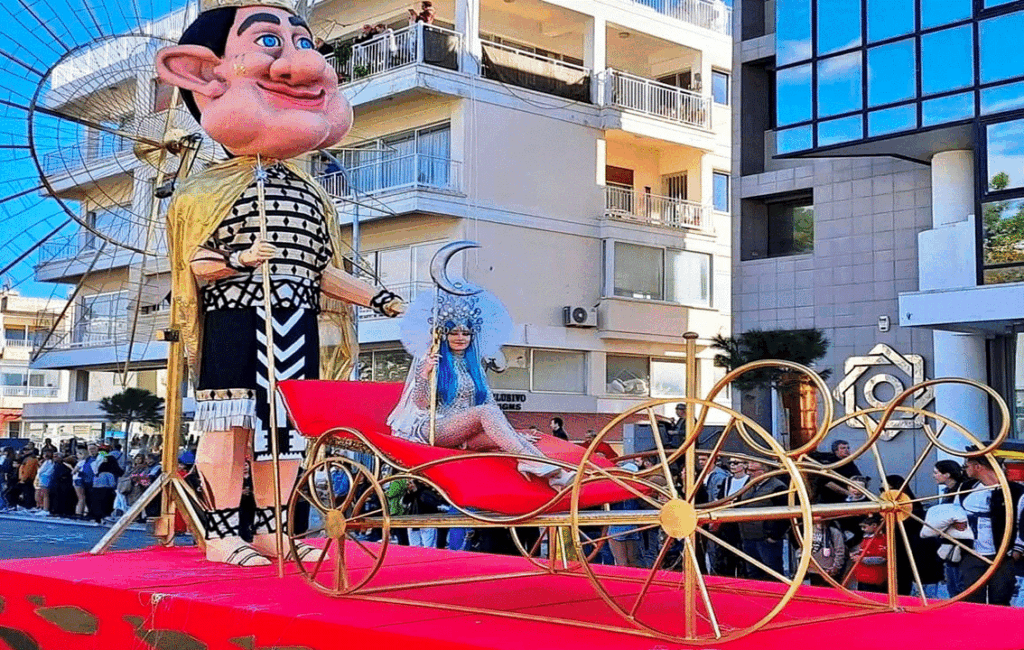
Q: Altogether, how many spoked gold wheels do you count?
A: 4